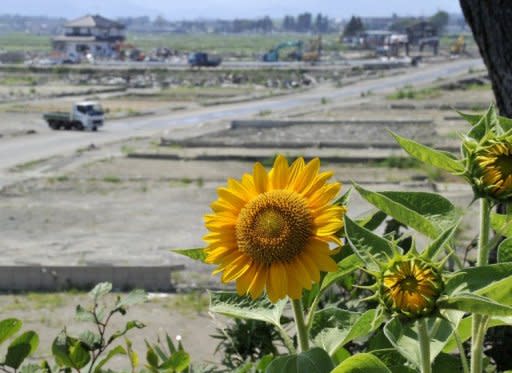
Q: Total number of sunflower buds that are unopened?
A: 2